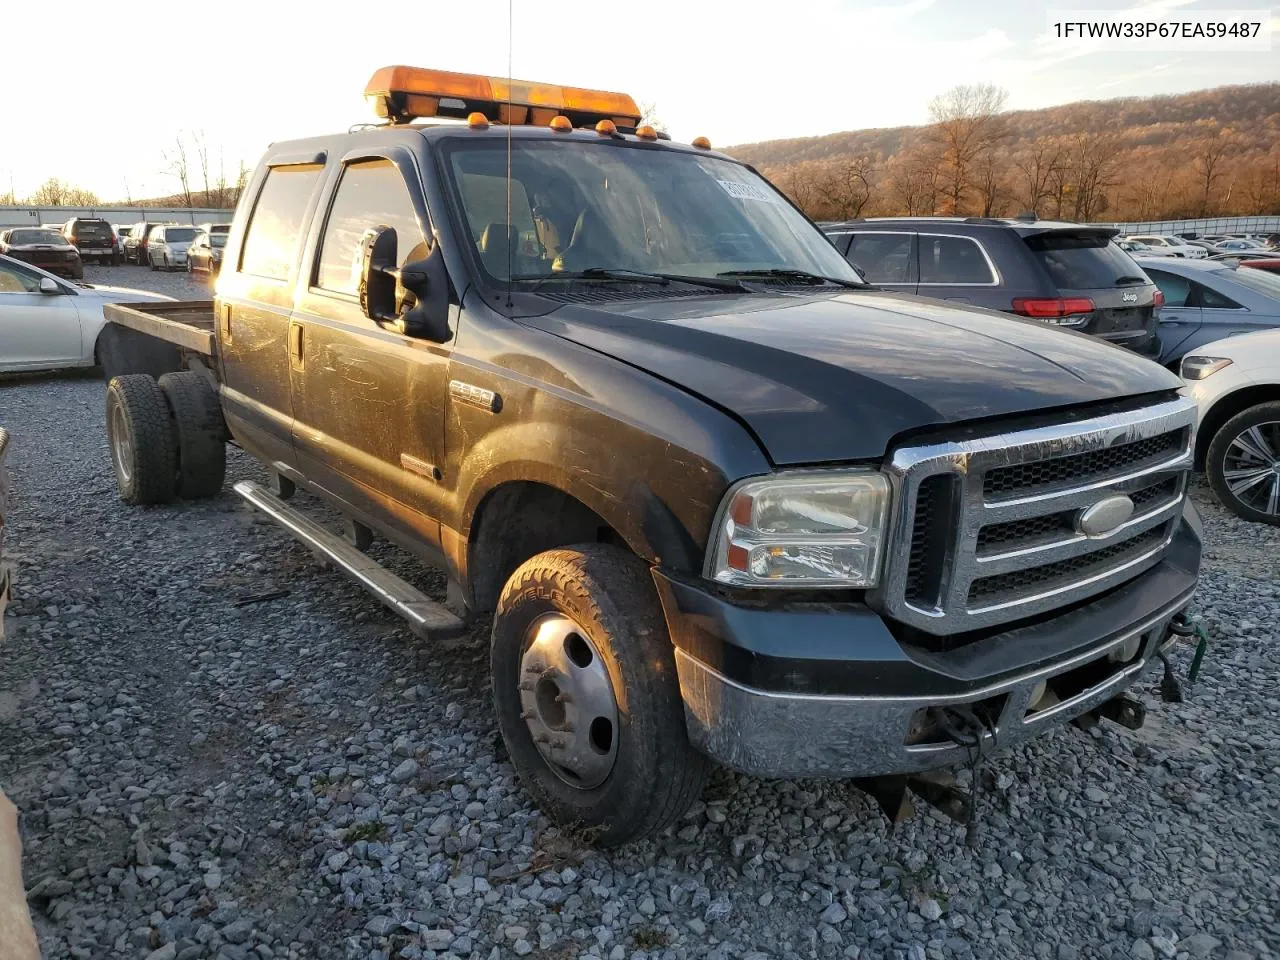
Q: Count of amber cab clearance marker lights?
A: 5